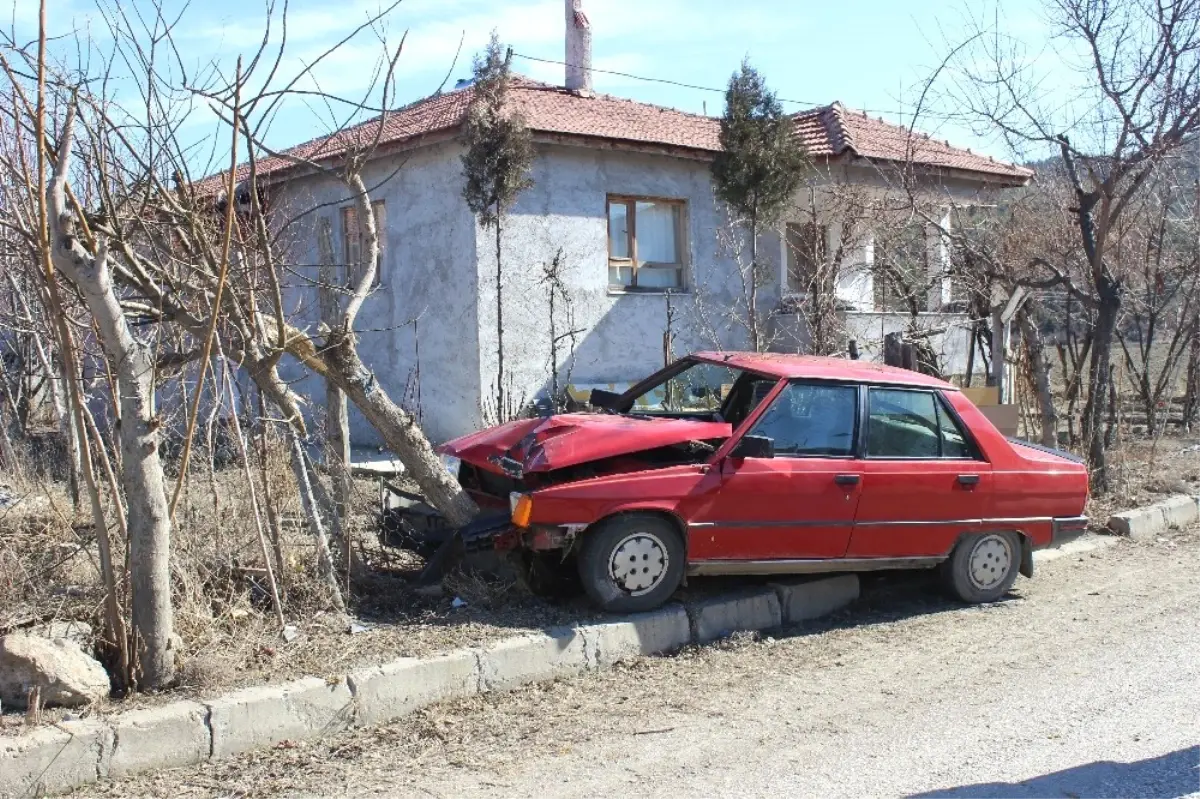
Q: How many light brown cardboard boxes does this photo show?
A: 2